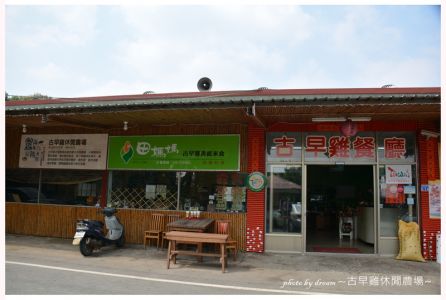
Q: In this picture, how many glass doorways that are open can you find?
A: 1